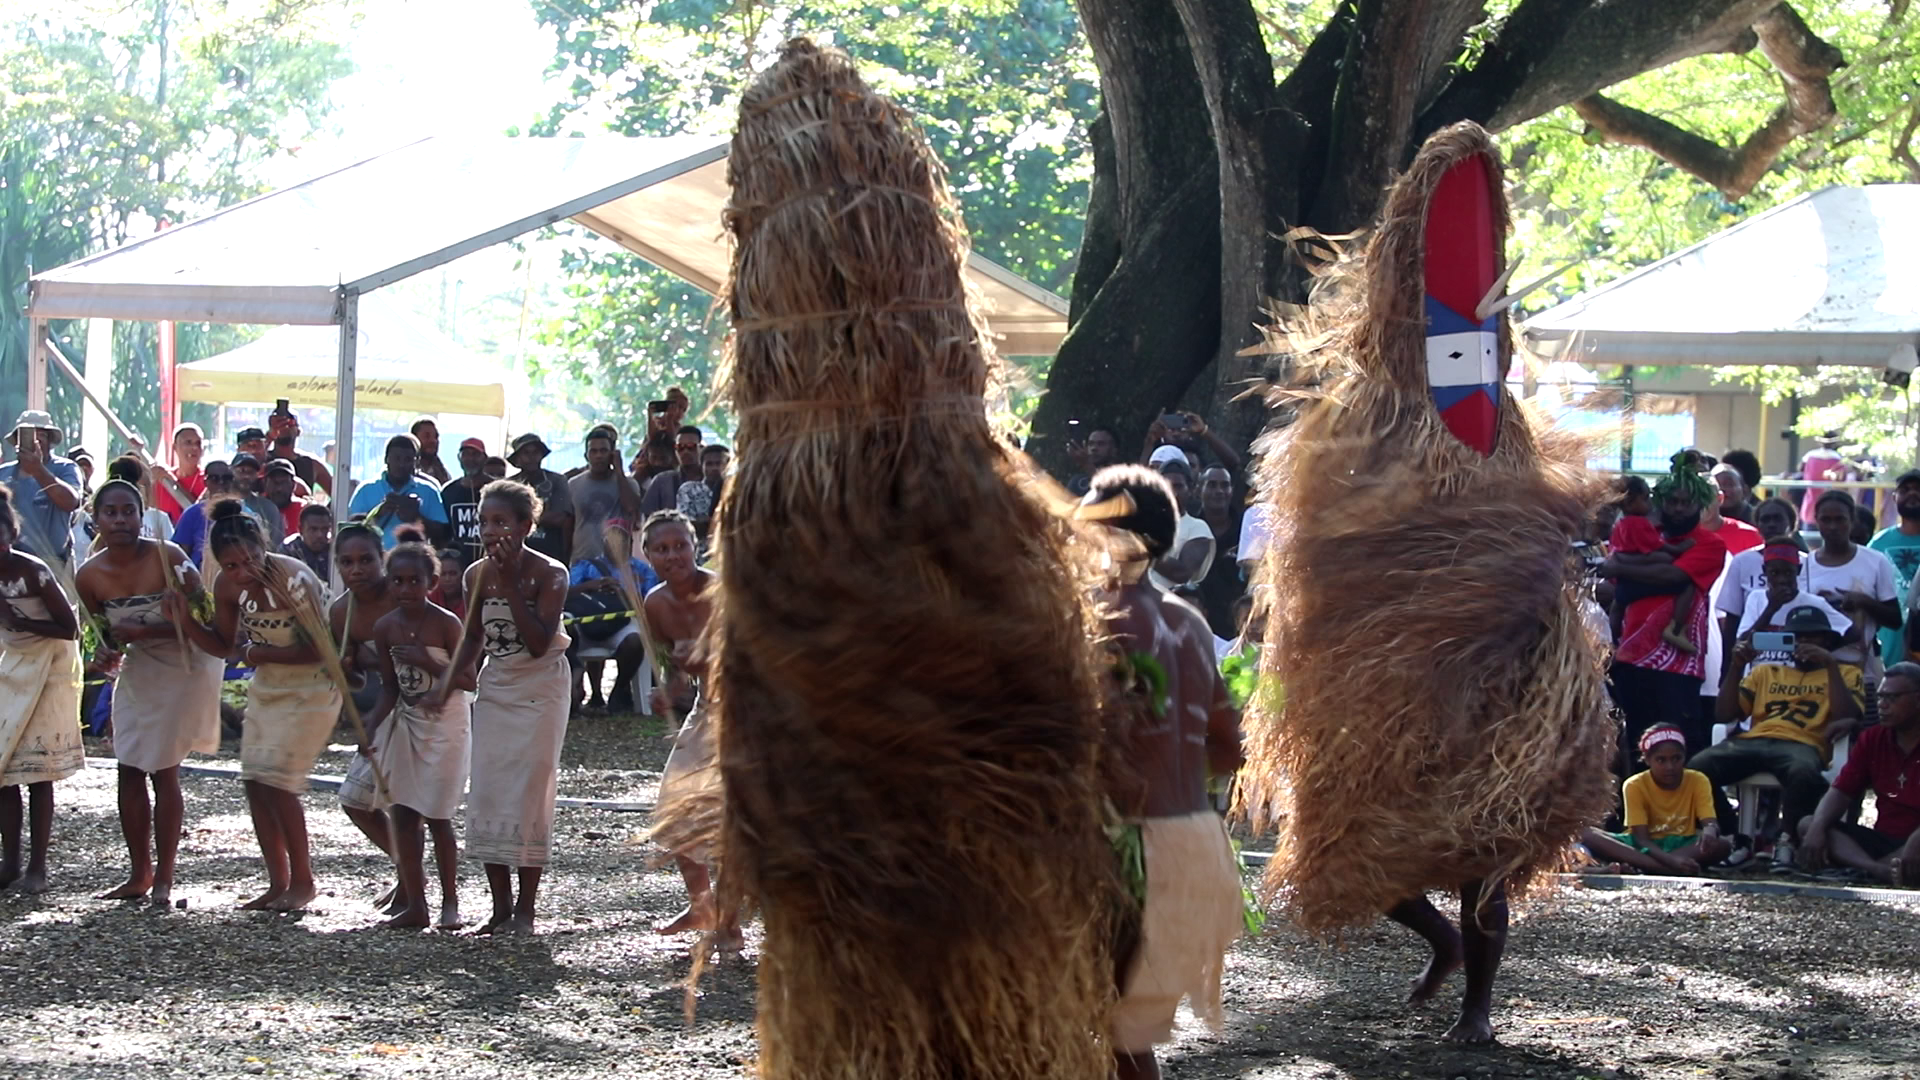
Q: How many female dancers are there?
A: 7